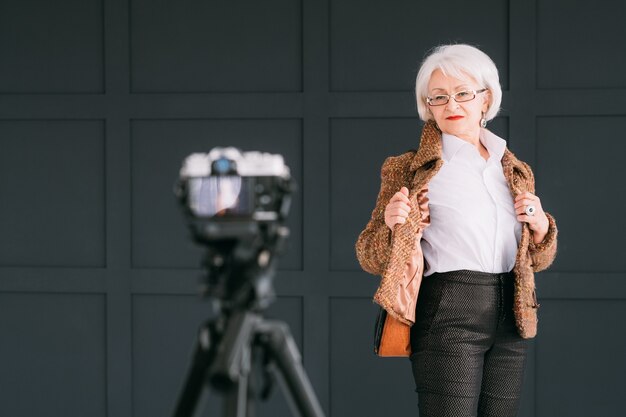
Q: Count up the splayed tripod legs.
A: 3